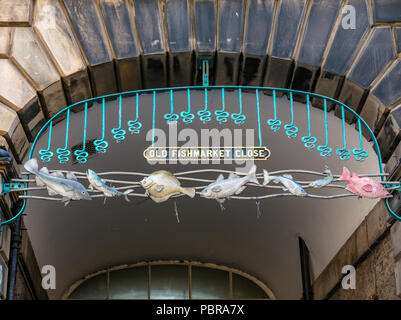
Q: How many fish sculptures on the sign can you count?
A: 7